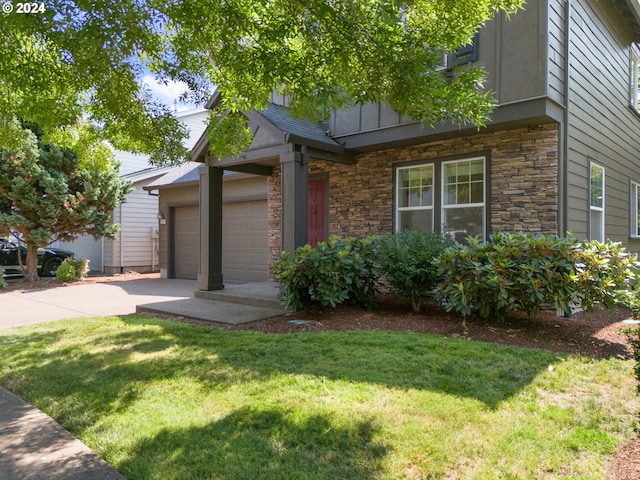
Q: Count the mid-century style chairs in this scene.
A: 0